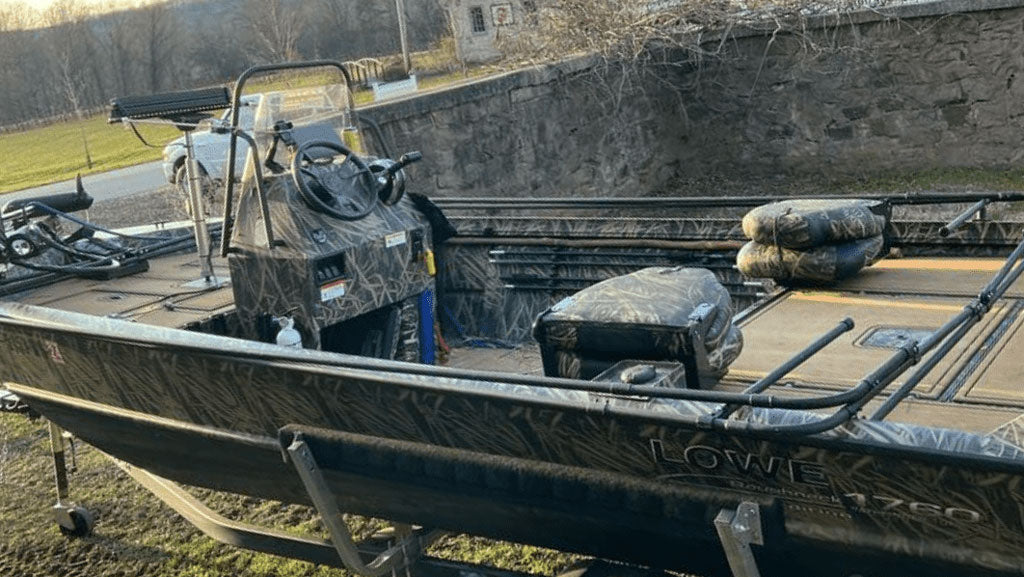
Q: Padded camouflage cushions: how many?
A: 4